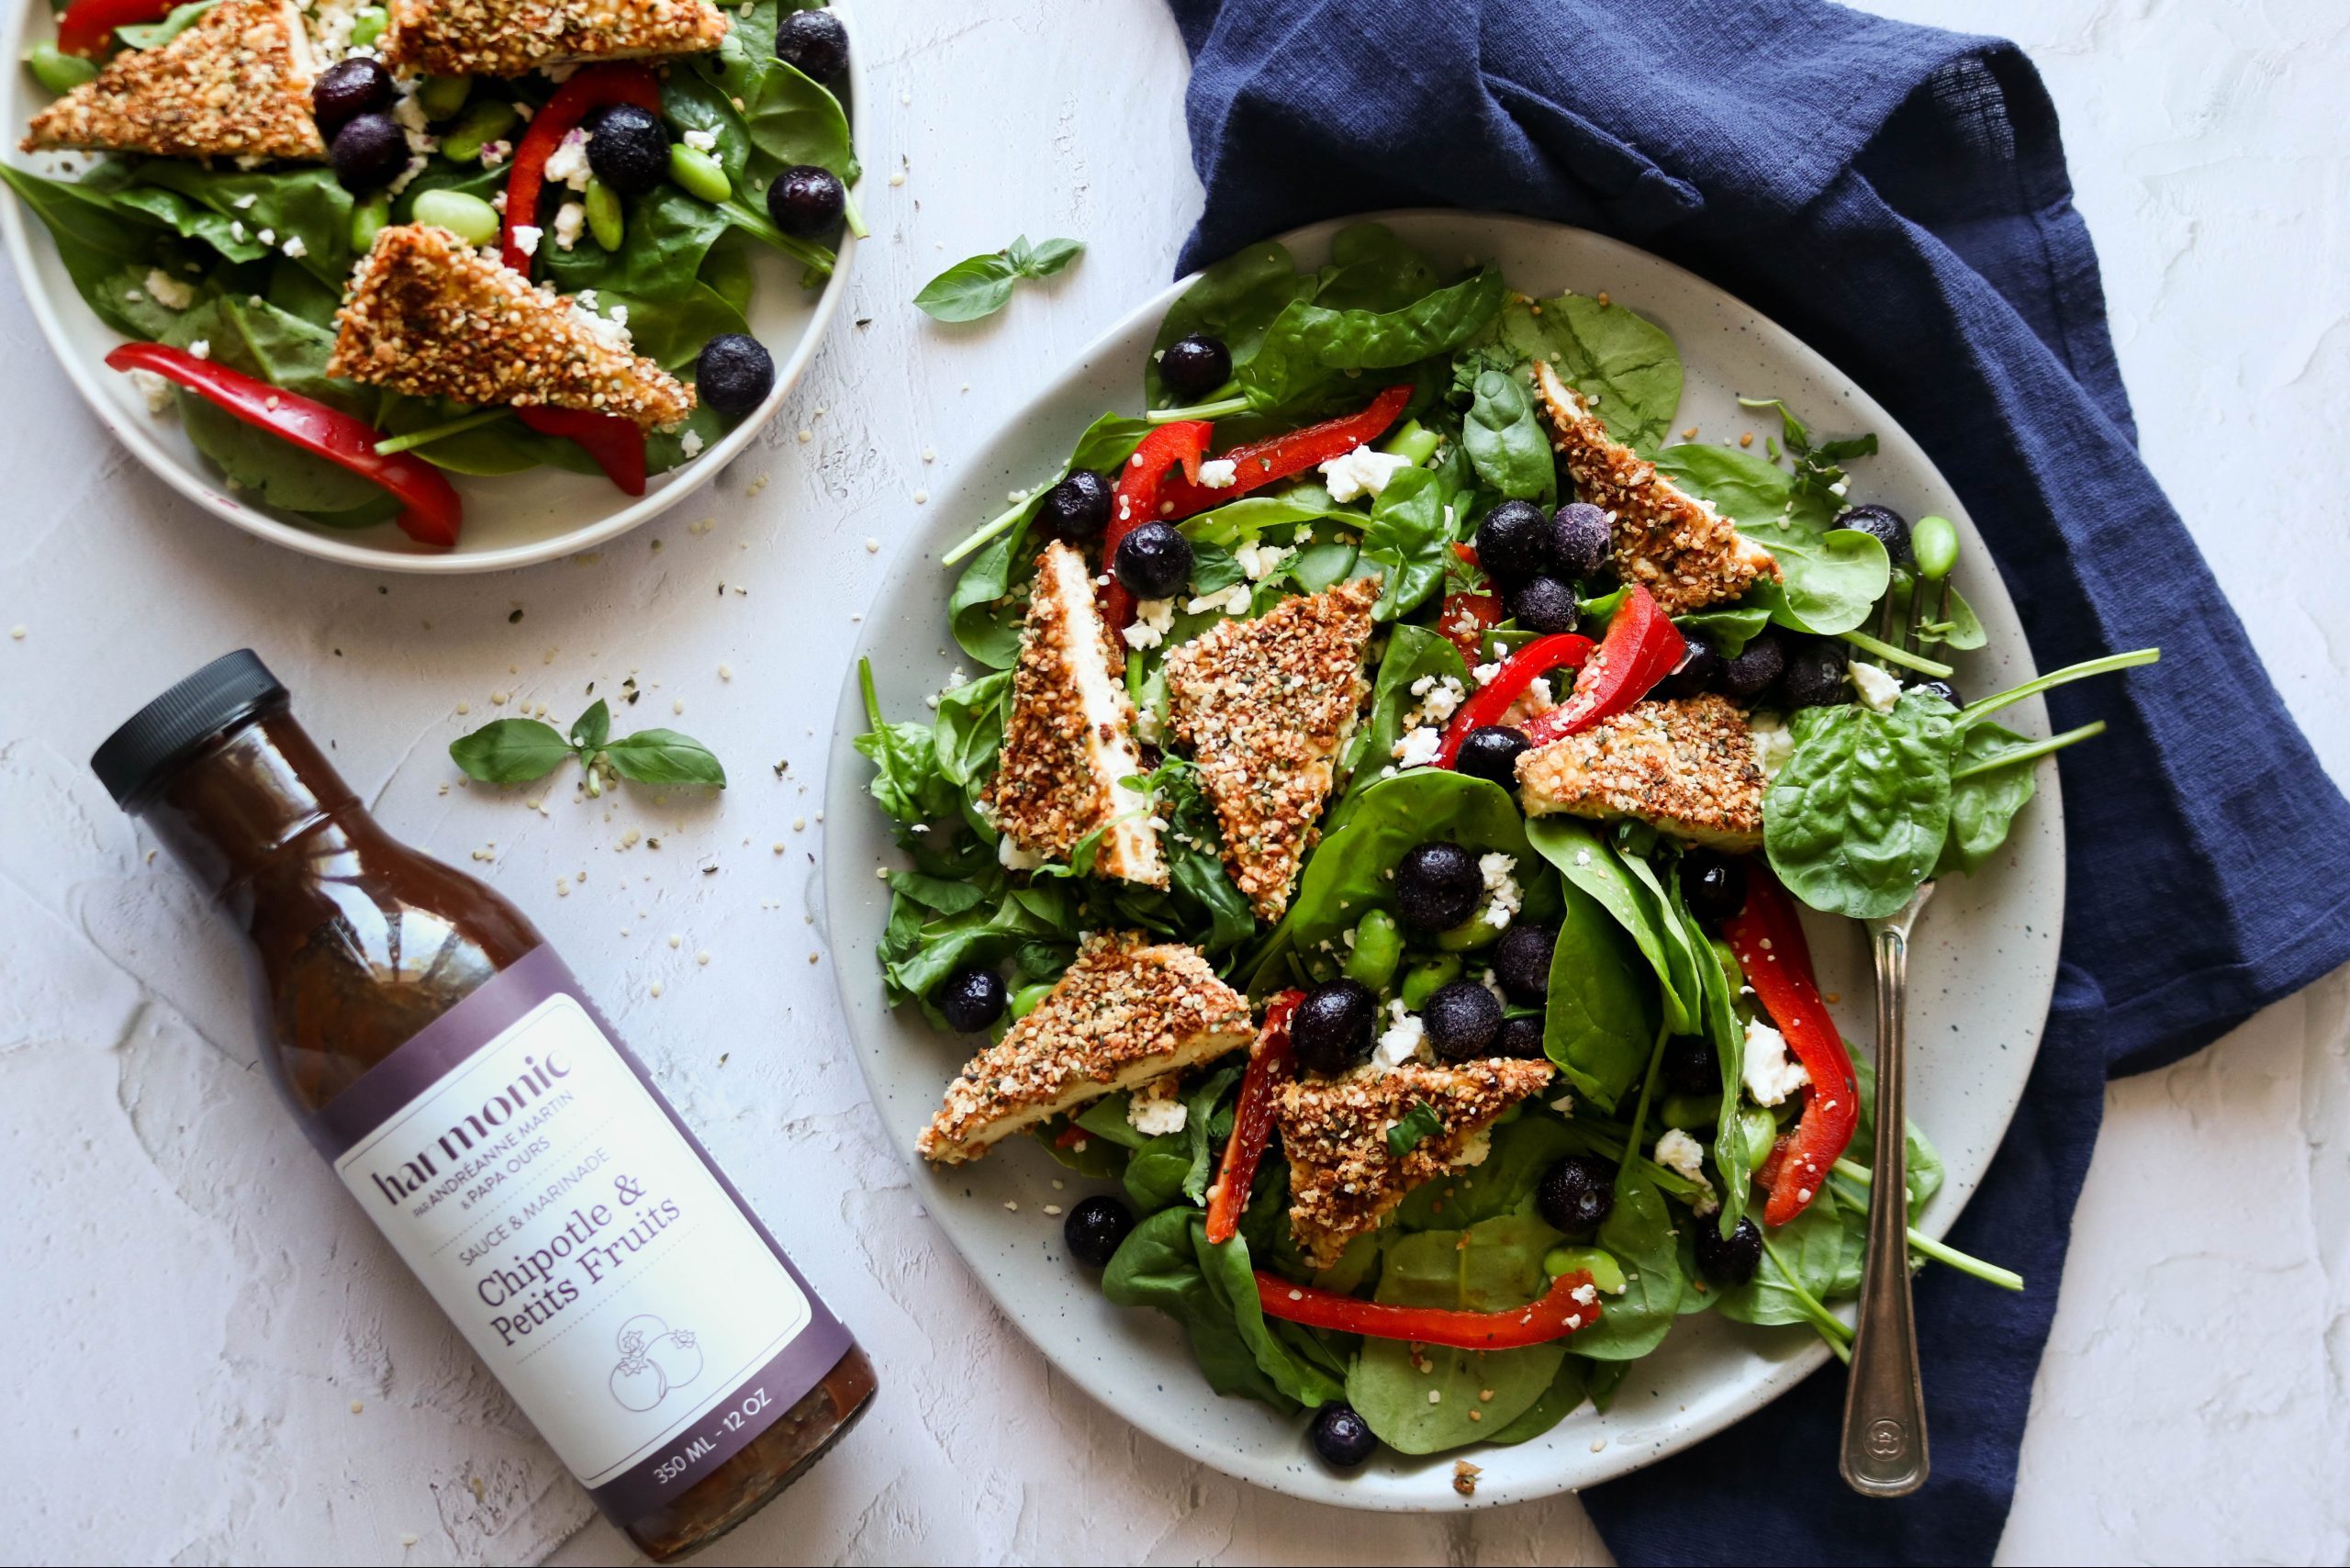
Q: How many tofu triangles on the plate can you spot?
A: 6